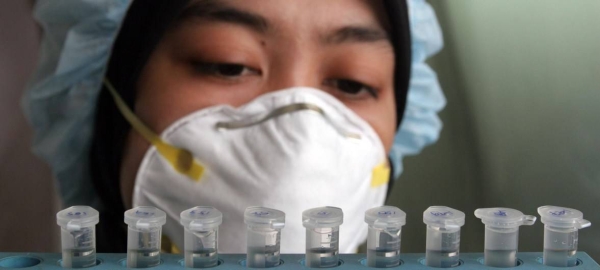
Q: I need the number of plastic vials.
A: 9